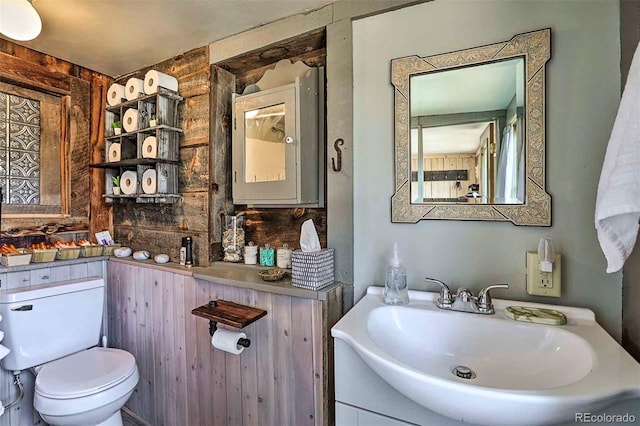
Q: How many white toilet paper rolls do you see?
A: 9